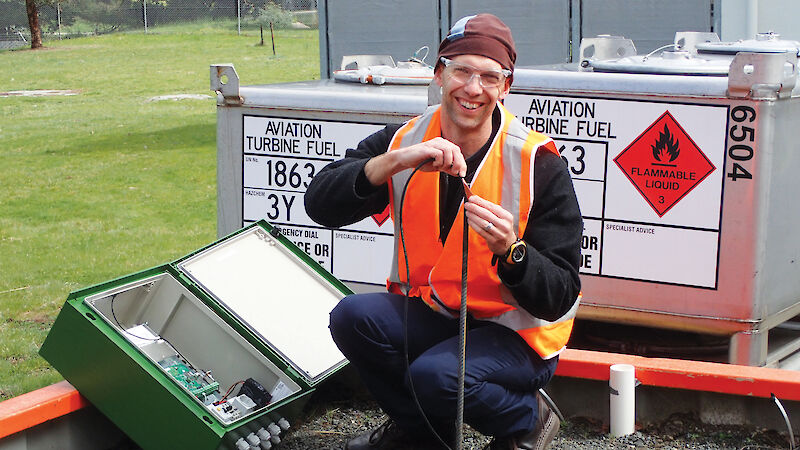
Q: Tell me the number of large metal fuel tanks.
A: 2